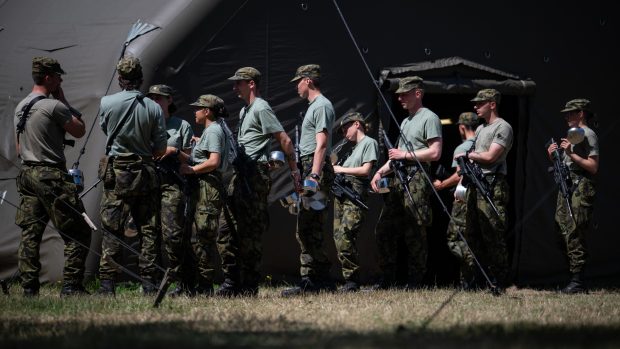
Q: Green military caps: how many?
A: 11